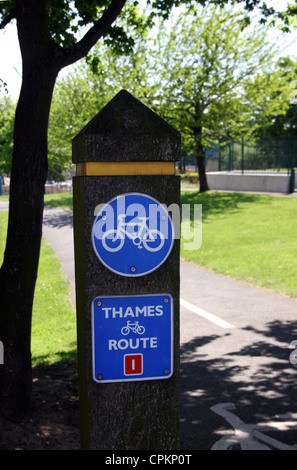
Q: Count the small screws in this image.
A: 7